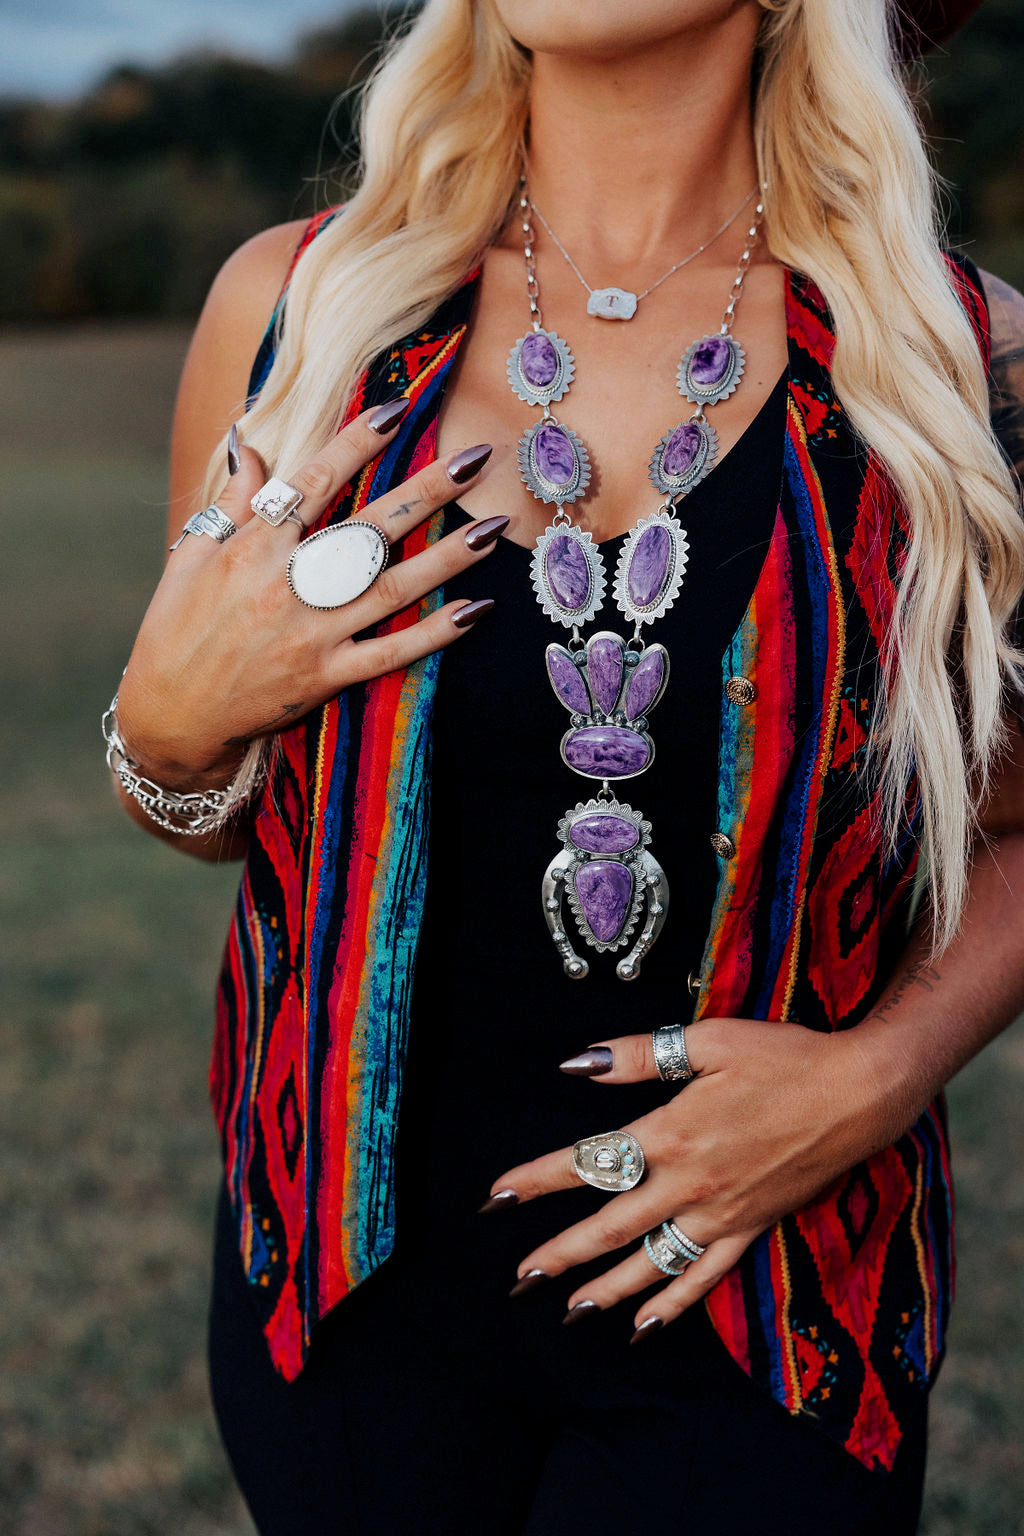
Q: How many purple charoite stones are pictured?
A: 12